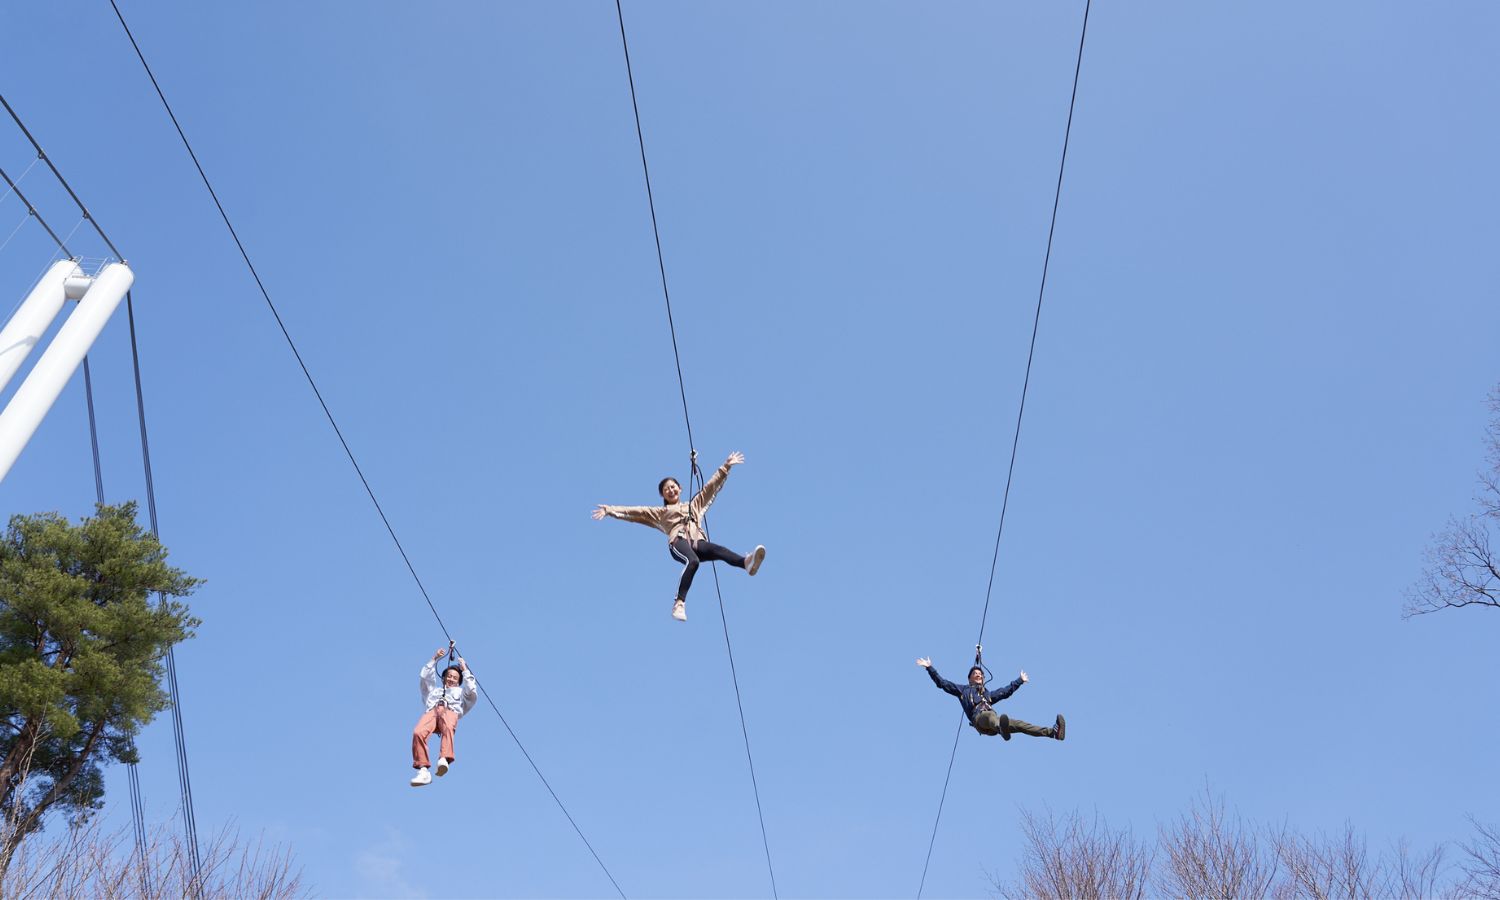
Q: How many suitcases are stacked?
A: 0